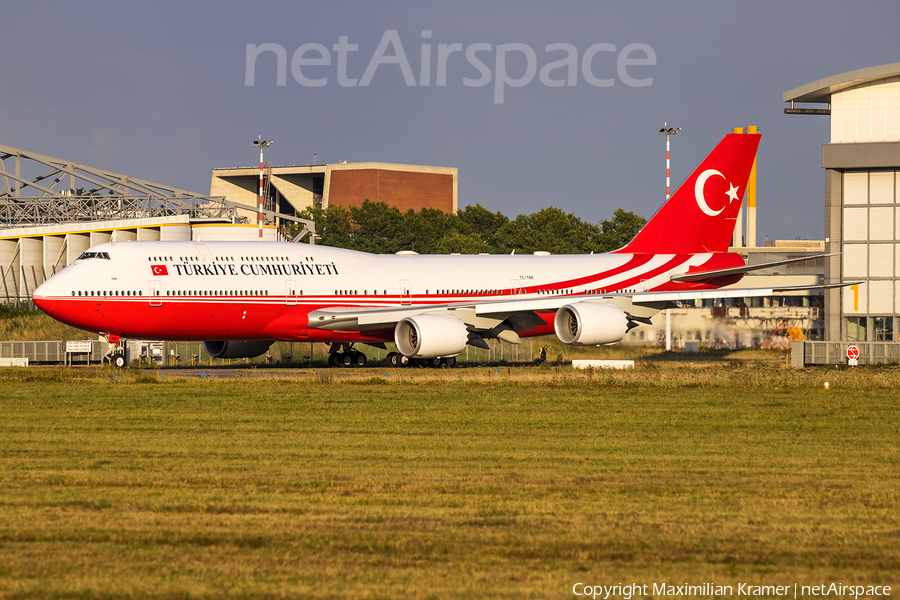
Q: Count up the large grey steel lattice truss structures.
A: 1